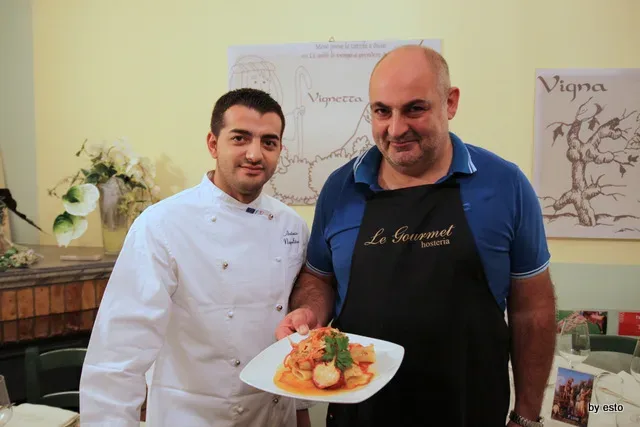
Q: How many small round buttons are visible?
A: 9